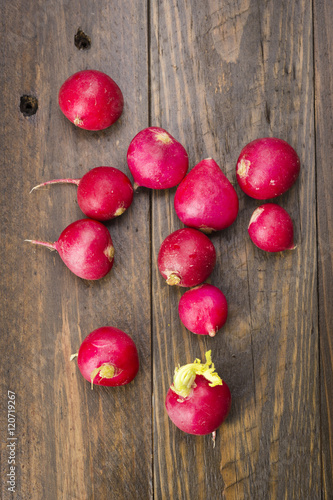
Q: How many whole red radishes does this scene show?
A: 11